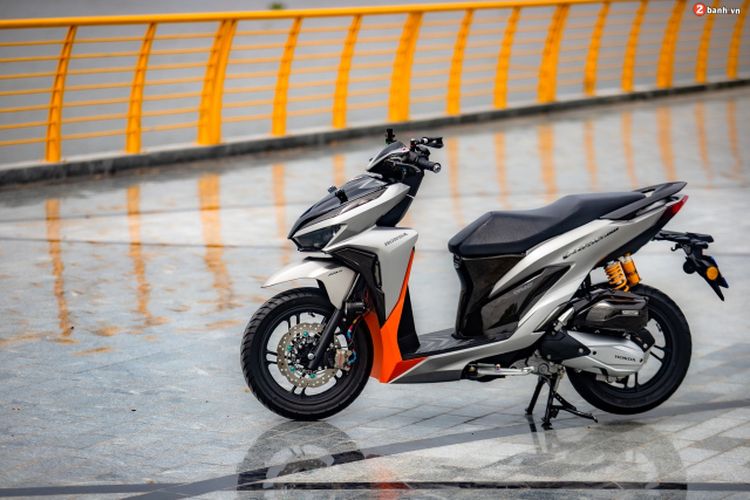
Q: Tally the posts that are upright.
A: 14